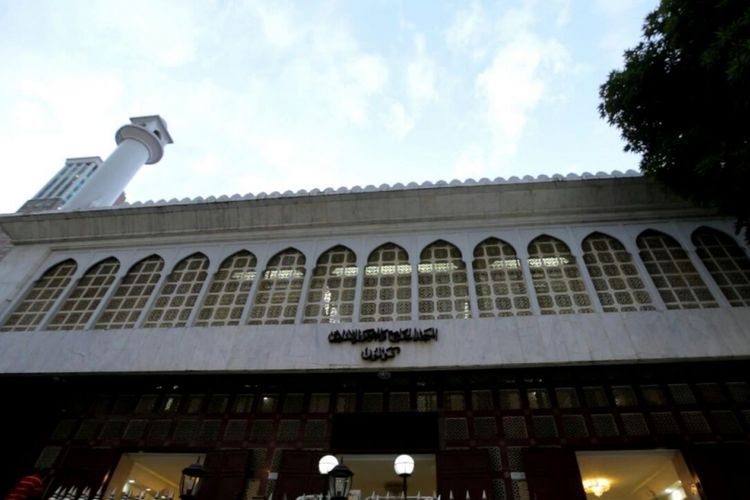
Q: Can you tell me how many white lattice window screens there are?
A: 14